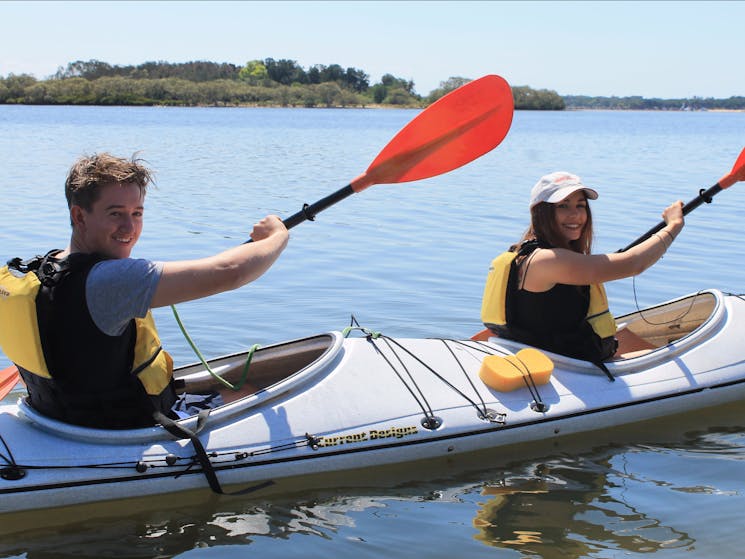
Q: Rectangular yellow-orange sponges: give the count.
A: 1